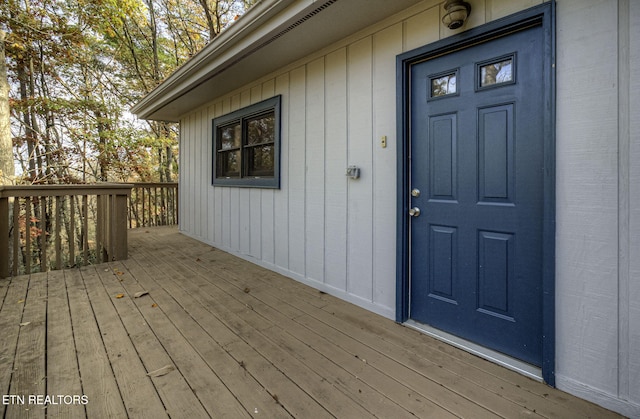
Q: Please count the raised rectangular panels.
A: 4